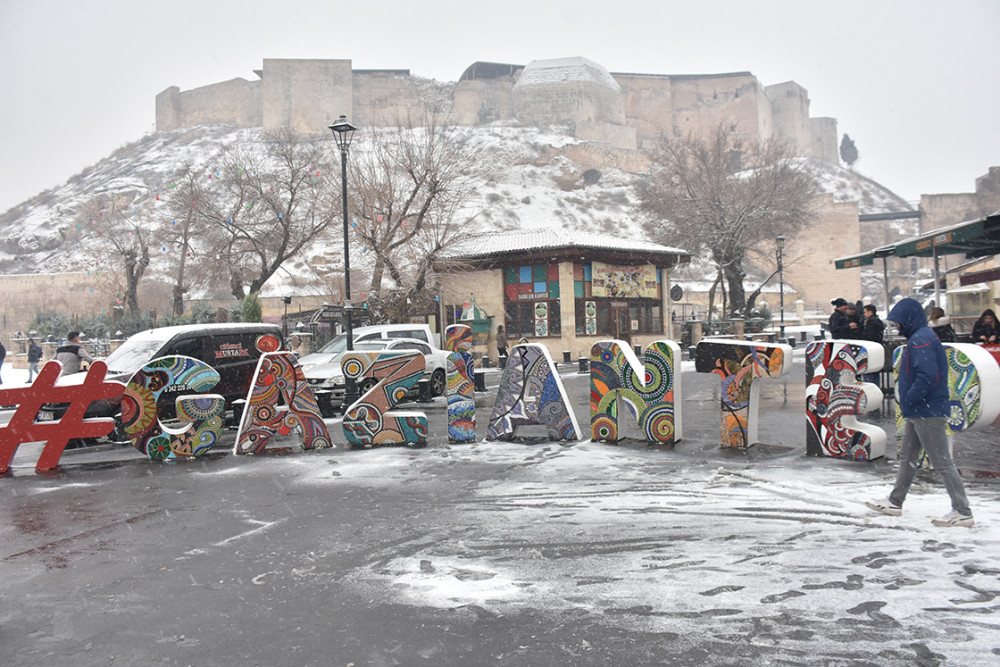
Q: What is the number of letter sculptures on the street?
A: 9